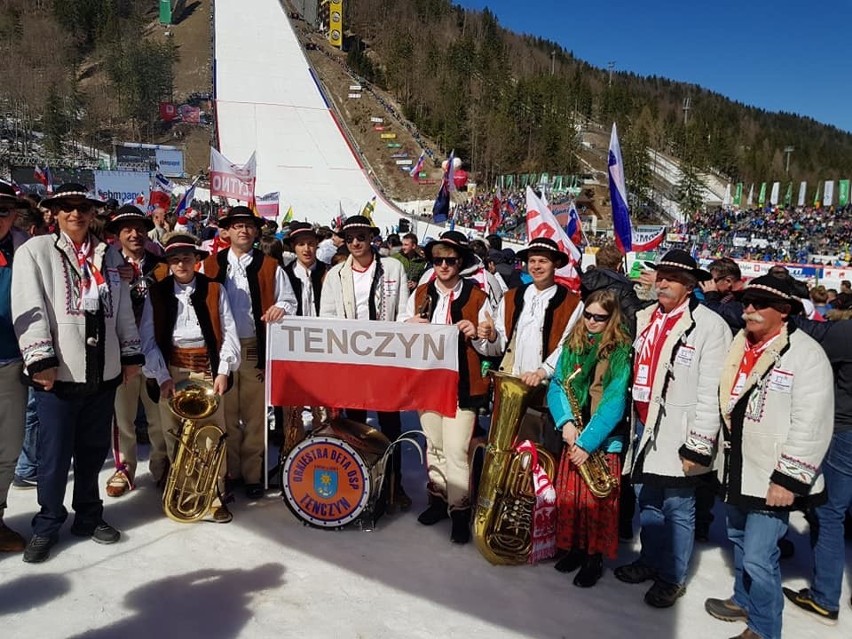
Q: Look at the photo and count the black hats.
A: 11